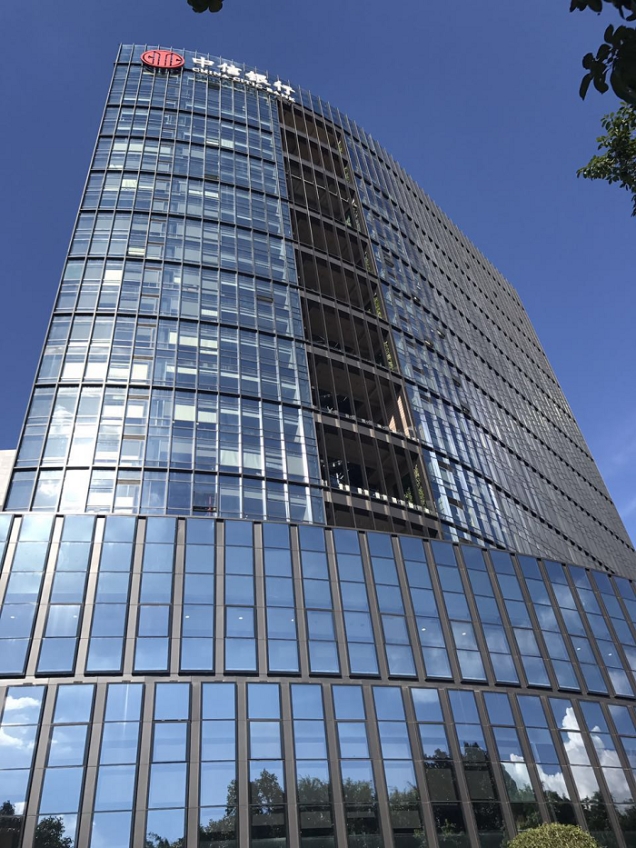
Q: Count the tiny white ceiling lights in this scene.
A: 9